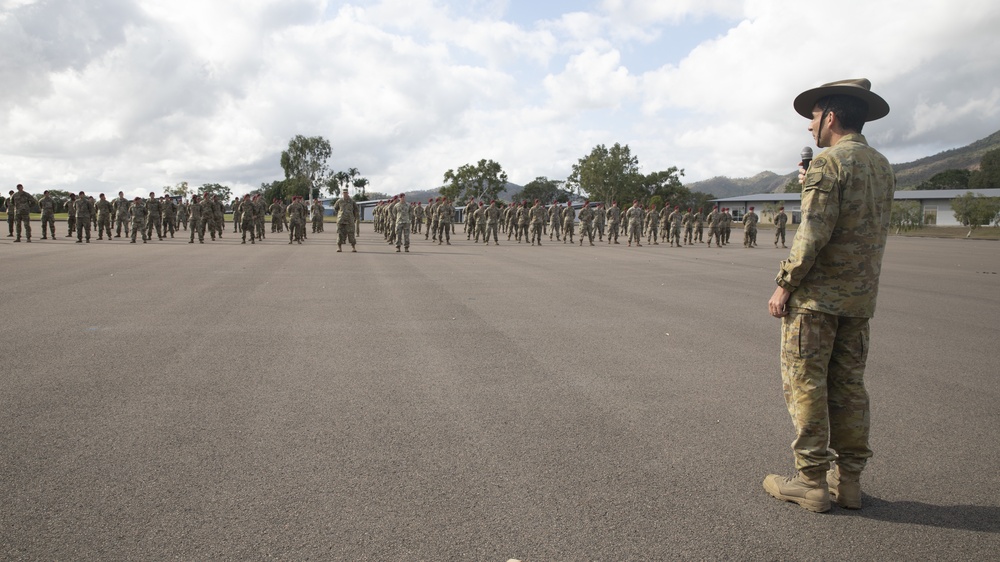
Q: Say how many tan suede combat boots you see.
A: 2